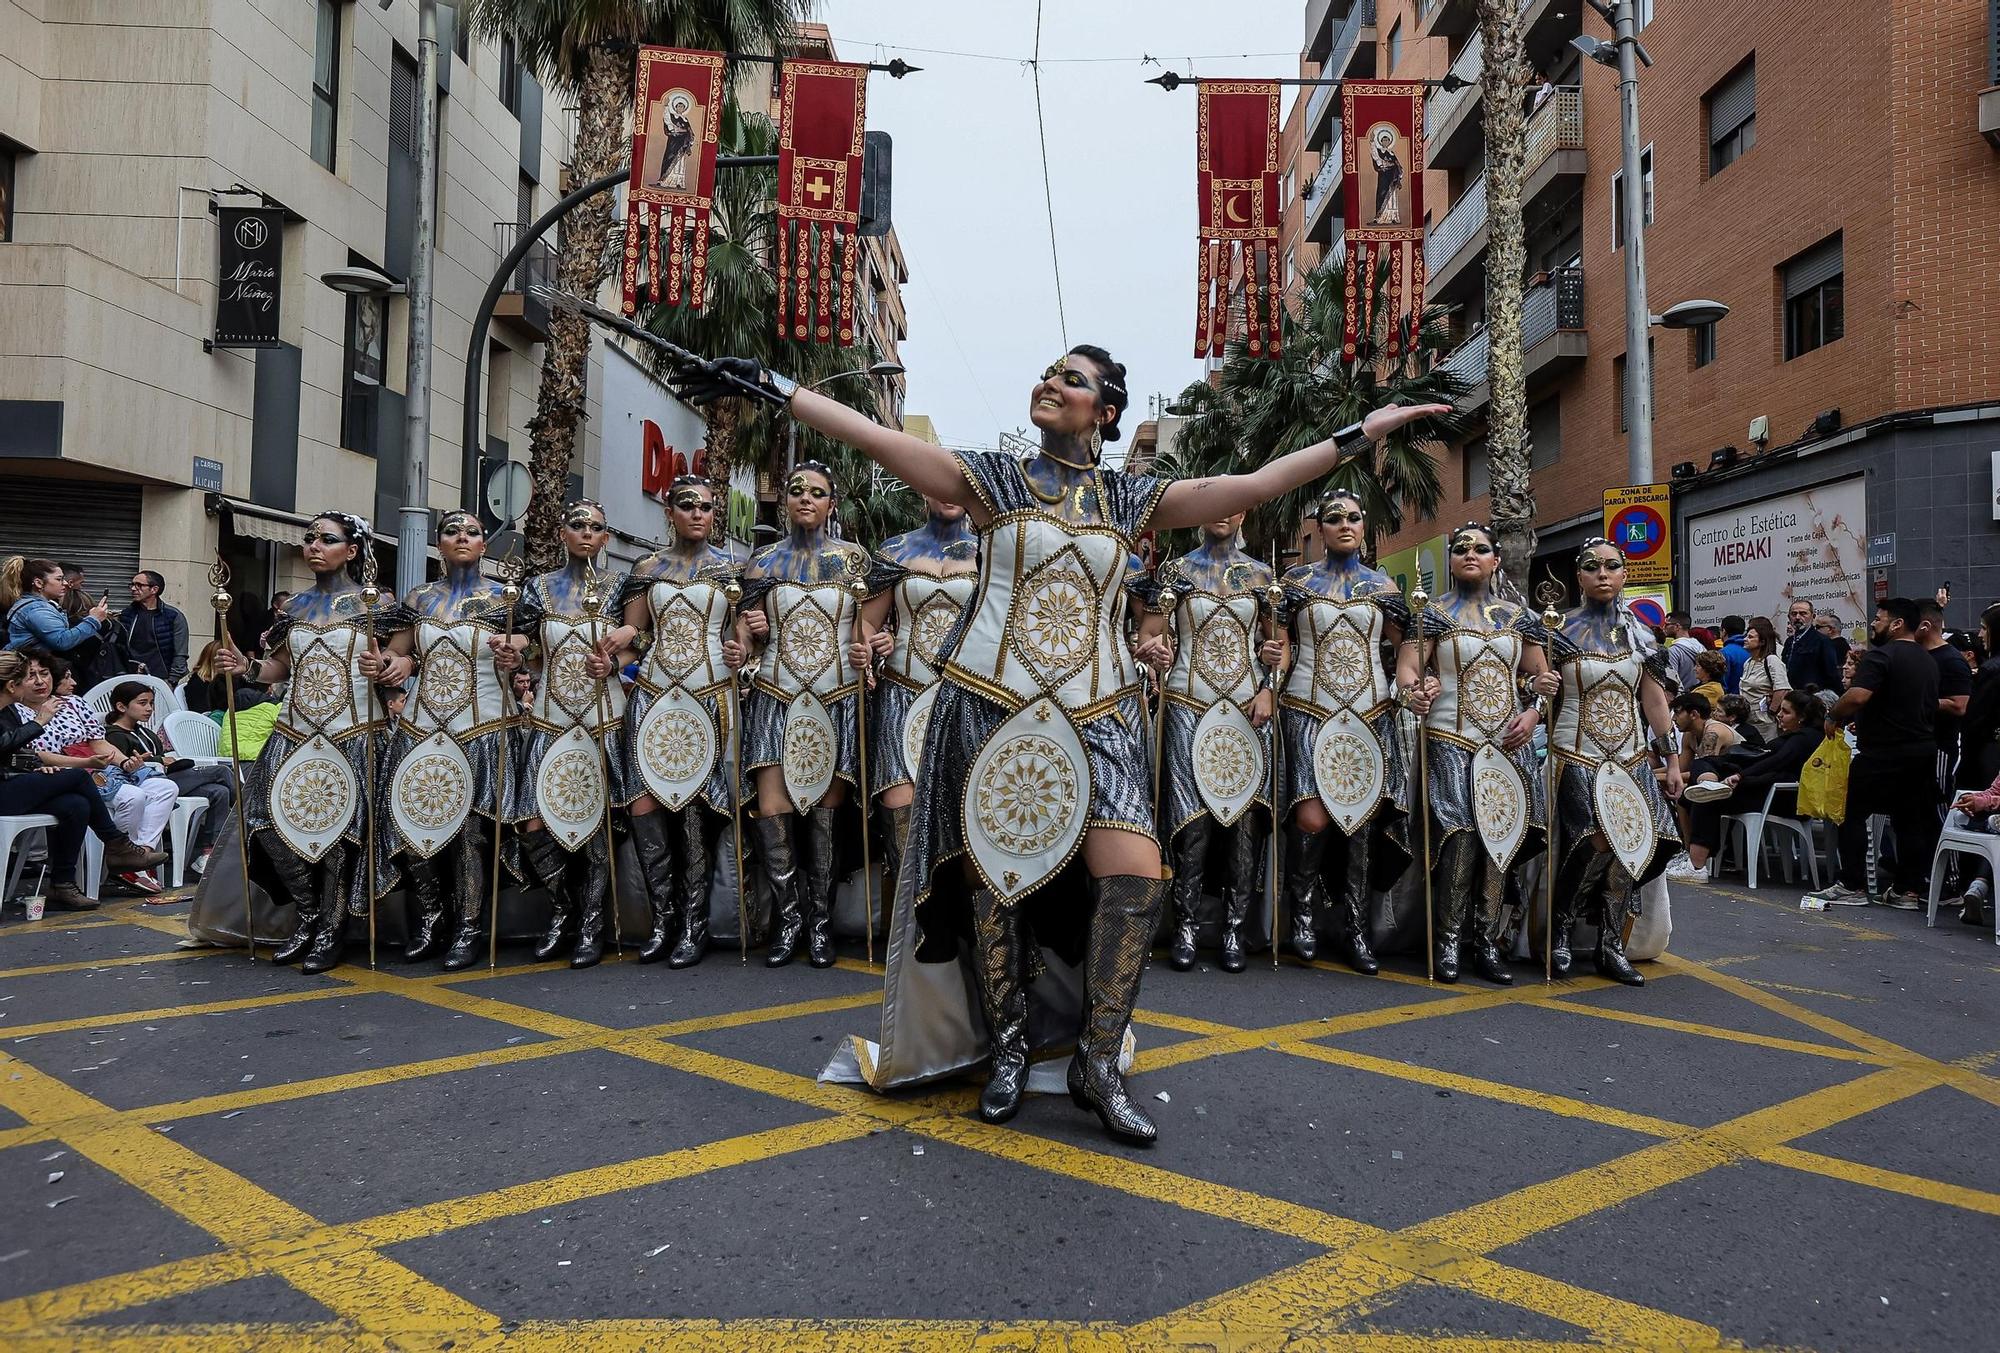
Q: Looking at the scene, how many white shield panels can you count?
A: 11